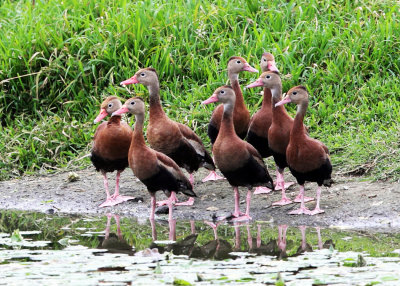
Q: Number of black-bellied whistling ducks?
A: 8